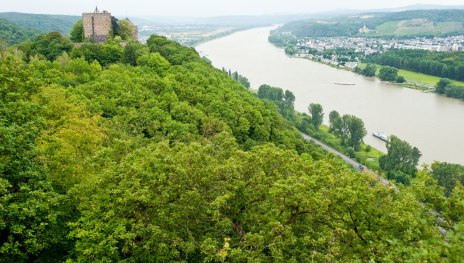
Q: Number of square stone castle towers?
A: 1